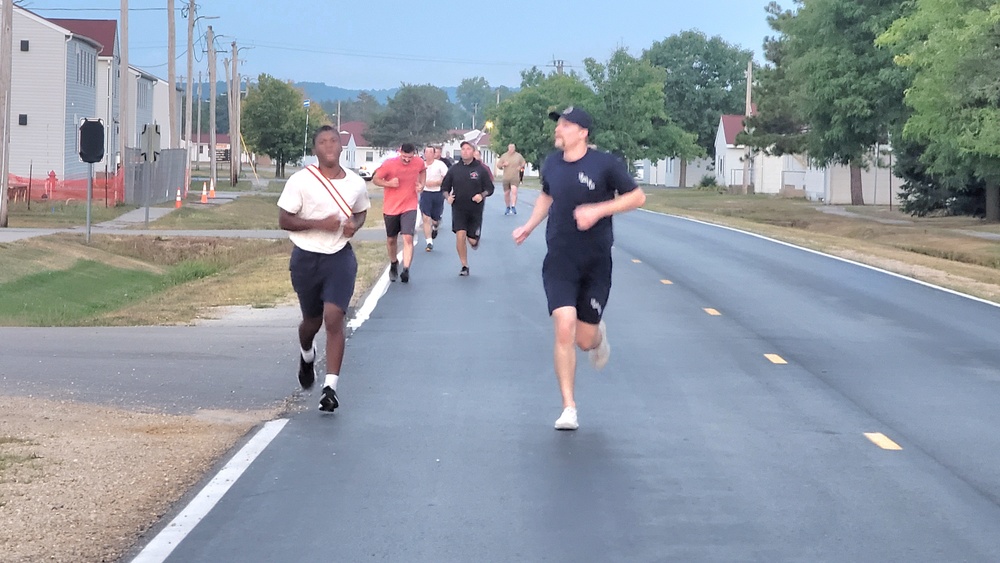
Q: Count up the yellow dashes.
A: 5